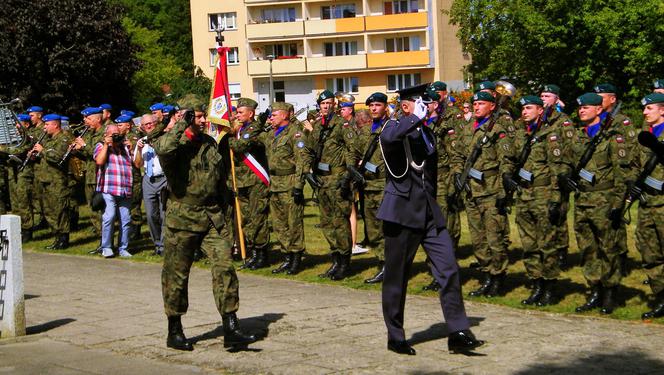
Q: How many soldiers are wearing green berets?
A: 12